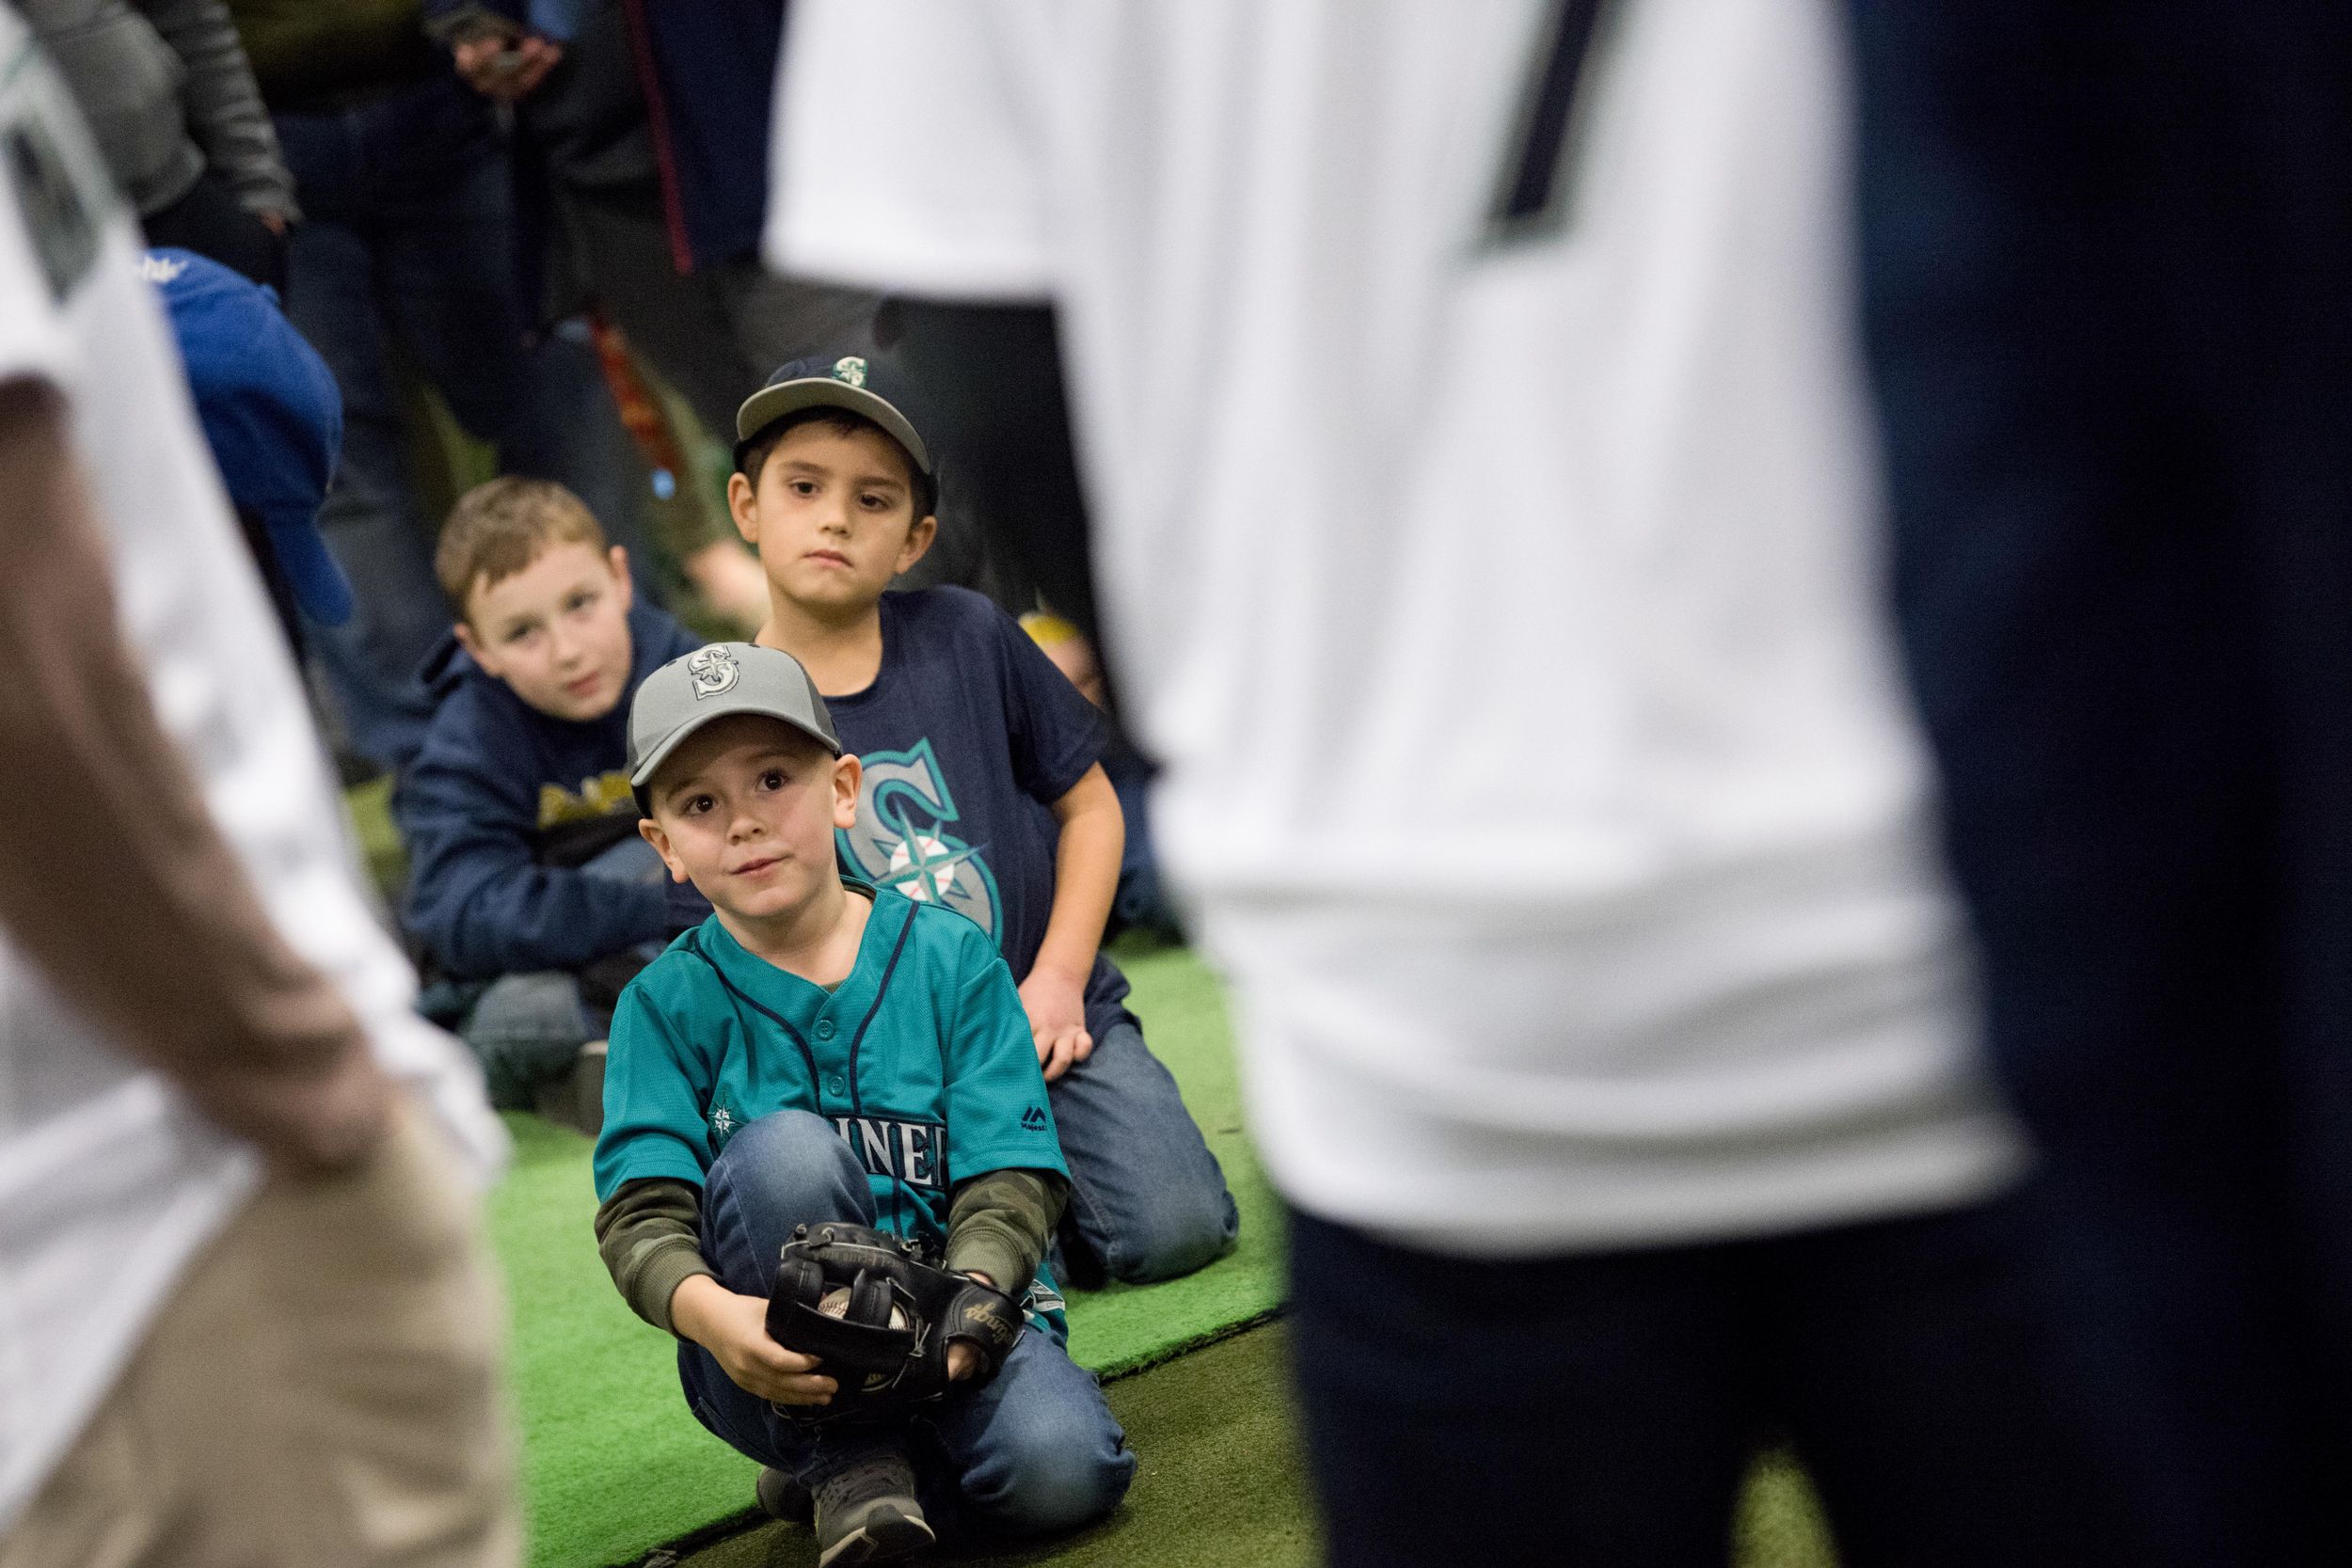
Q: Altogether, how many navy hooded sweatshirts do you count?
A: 1